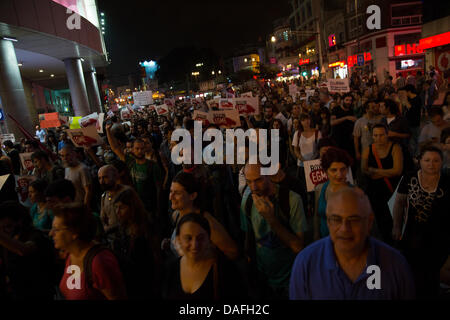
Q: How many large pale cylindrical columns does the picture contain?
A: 3